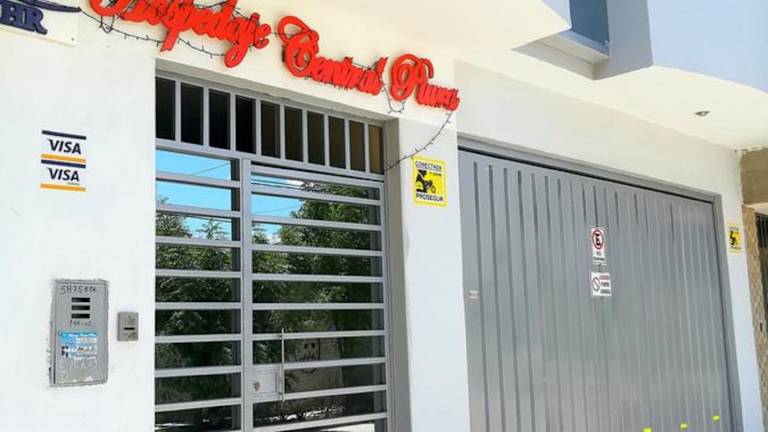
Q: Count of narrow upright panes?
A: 10